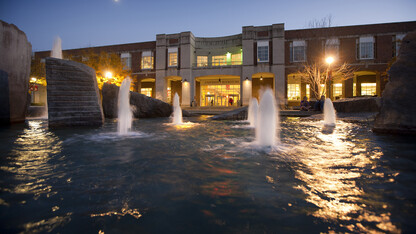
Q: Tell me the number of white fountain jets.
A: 6